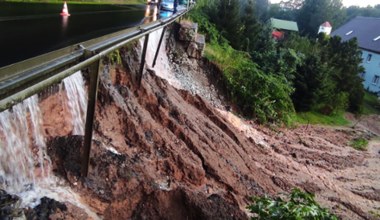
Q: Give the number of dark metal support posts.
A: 3